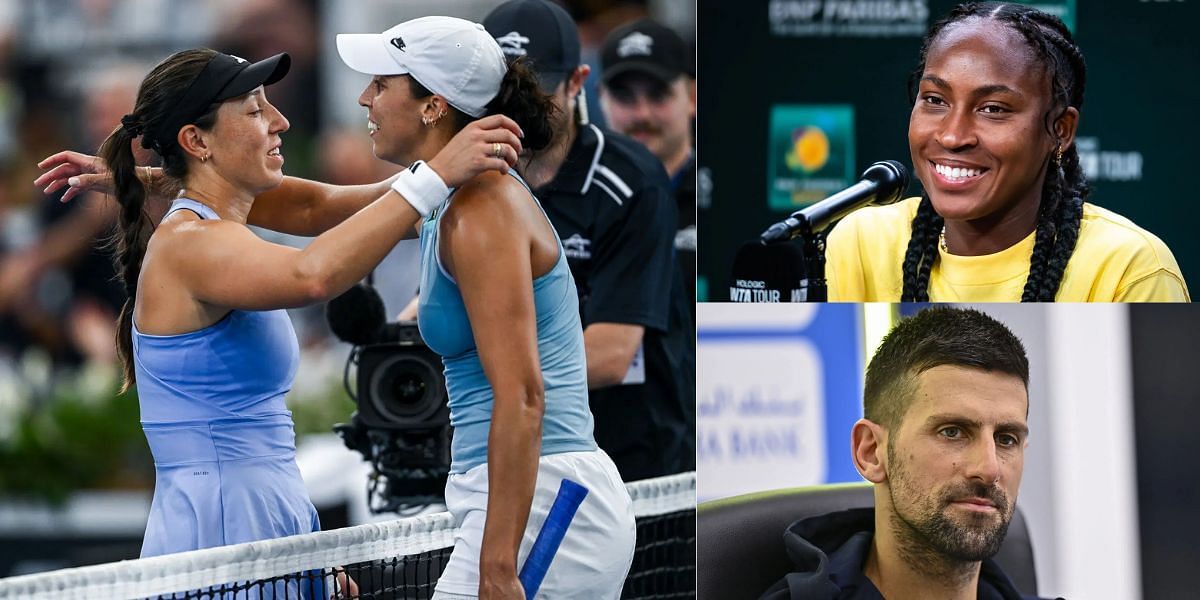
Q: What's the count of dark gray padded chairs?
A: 1